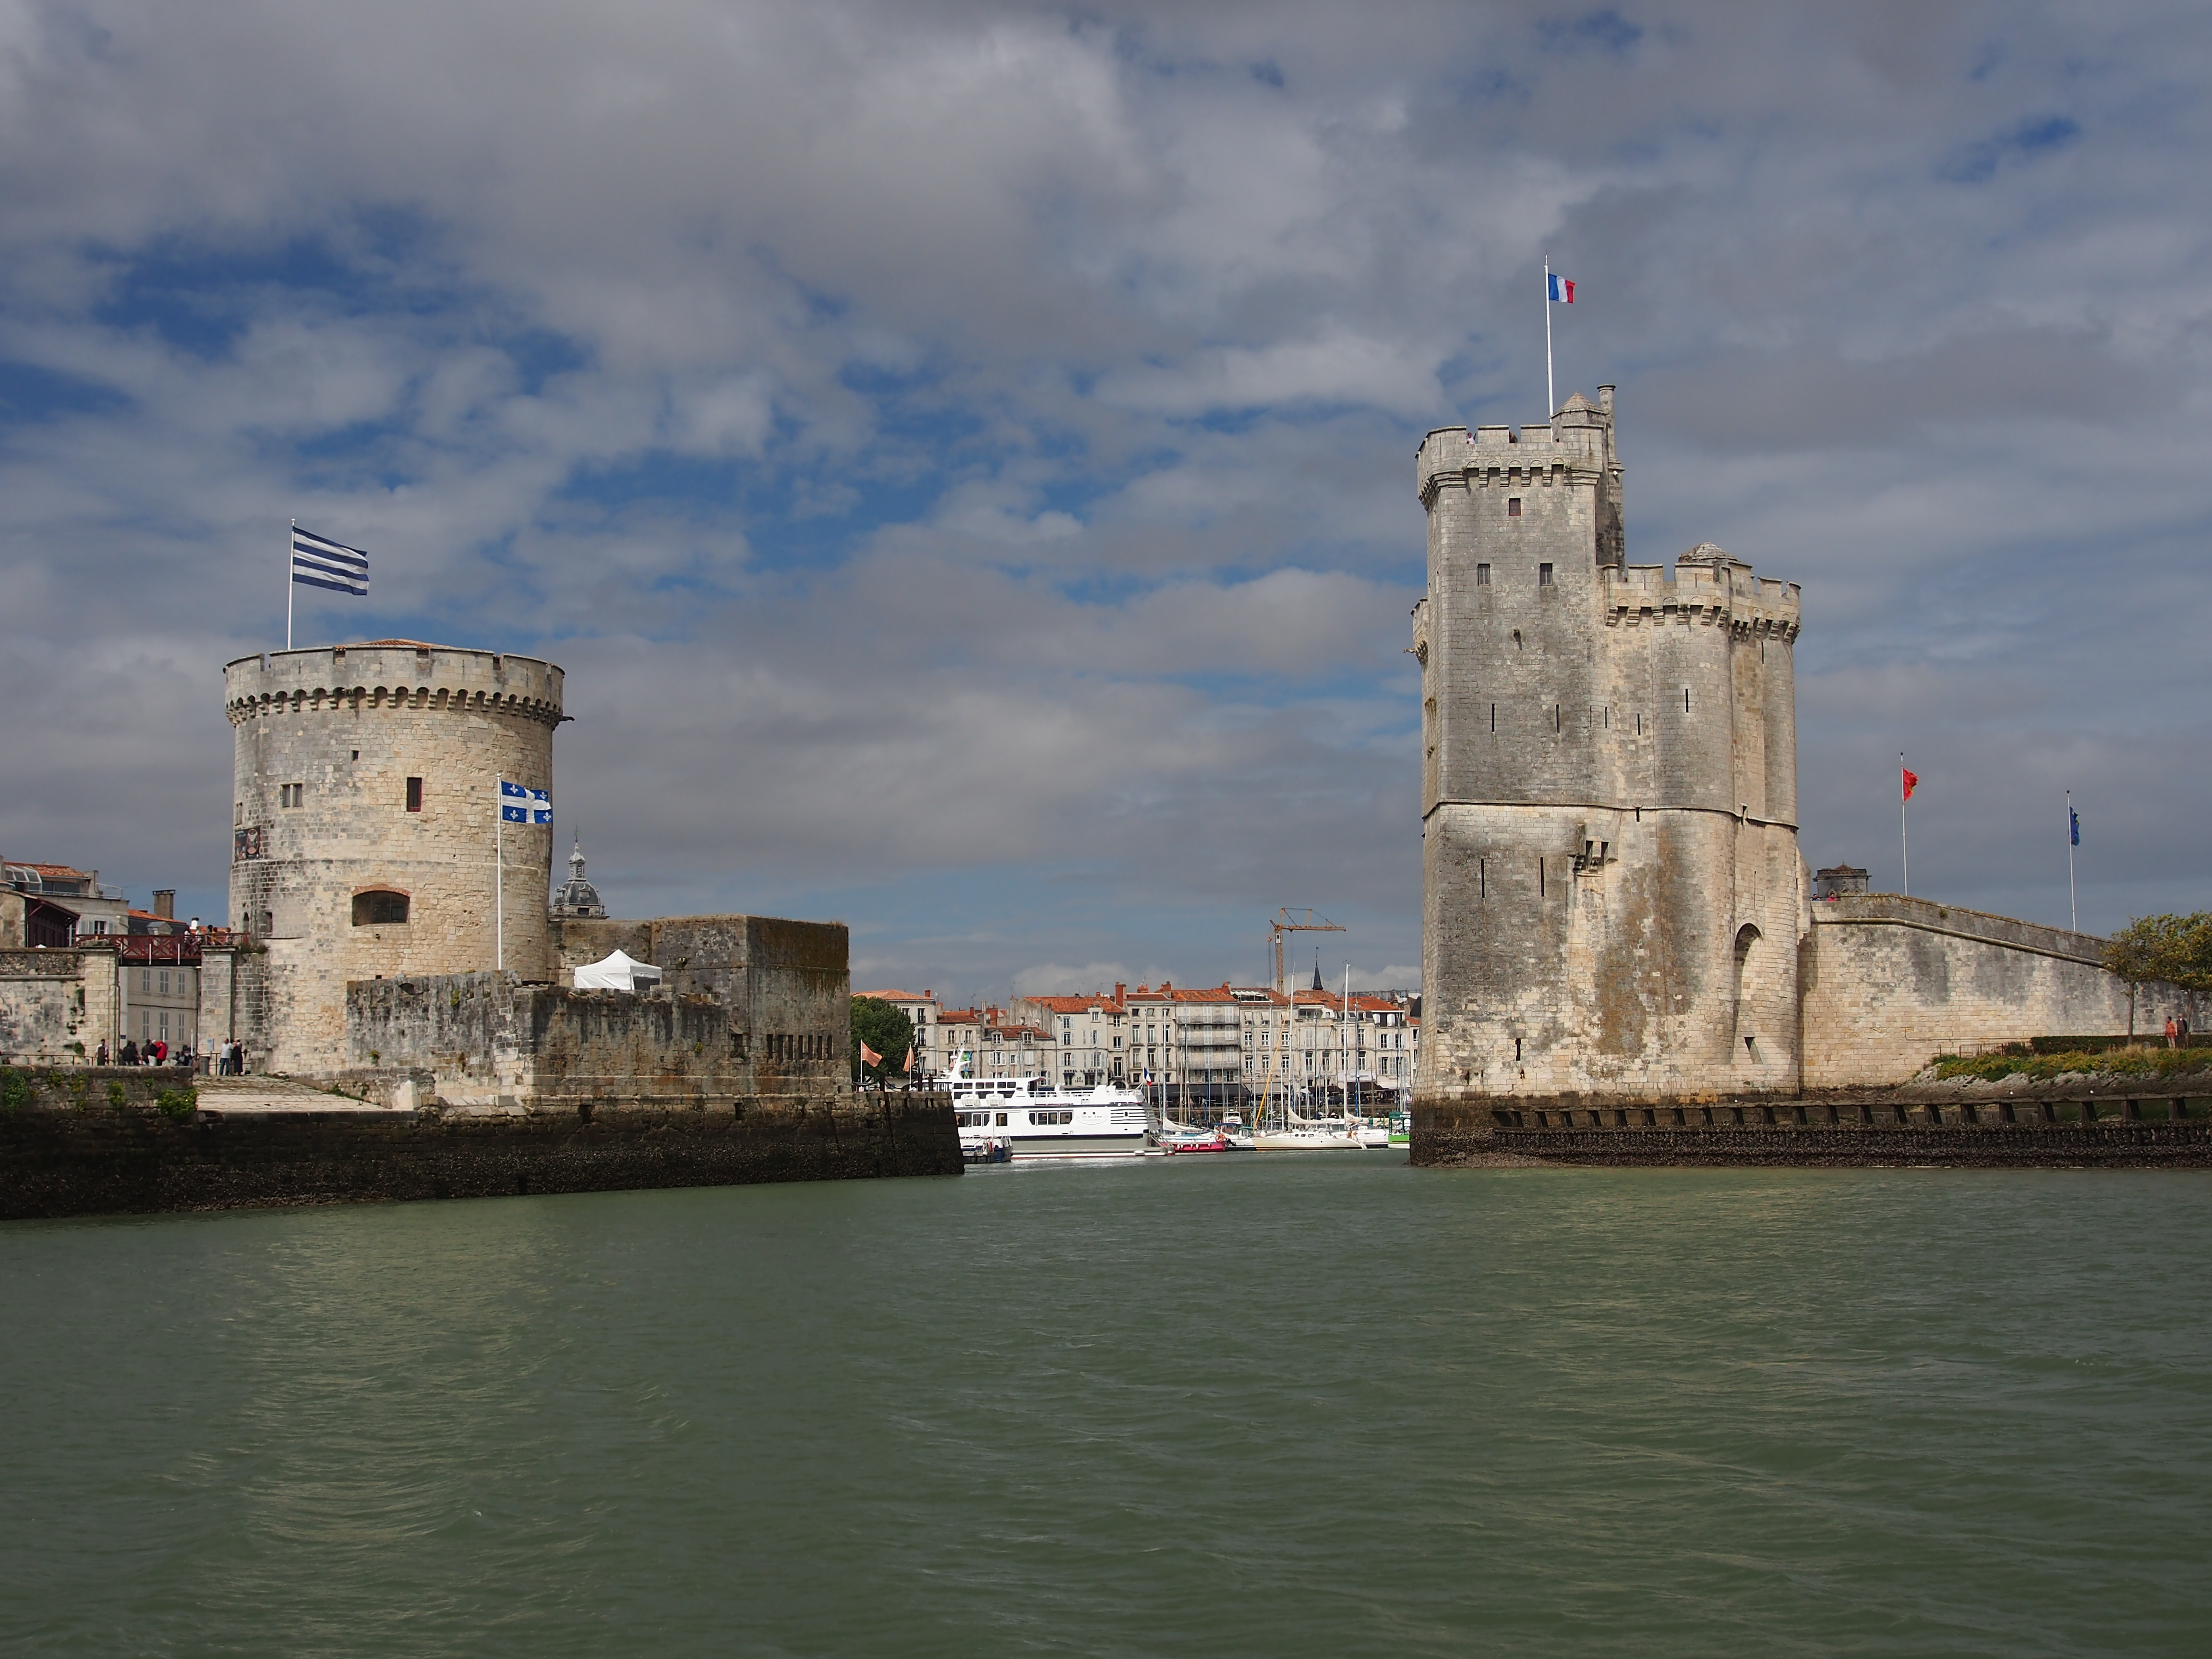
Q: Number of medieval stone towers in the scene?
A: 2